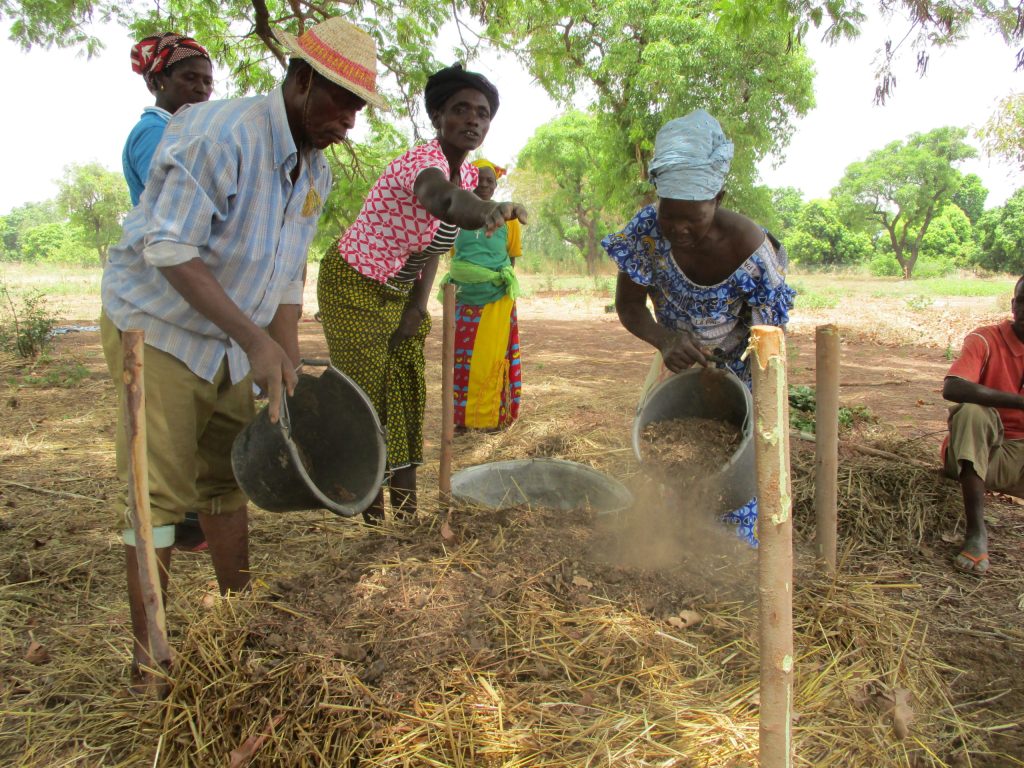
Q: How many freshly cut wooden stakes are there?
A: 4